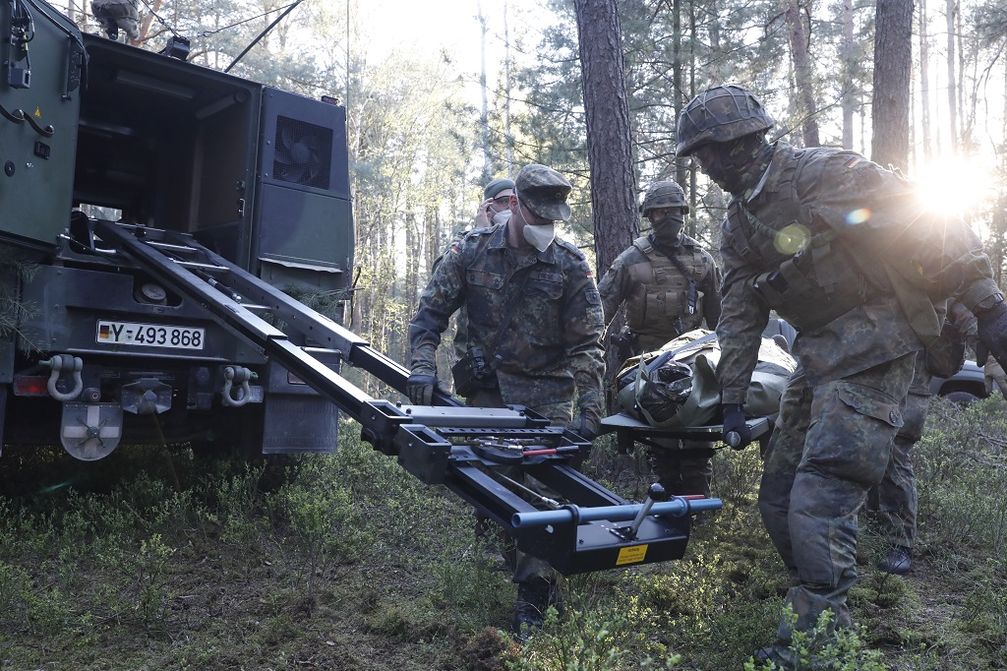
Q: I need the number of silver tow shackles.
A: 2